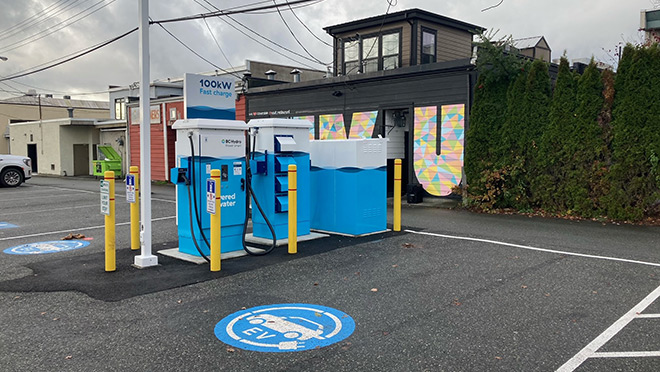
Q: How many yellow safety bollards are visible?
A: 5